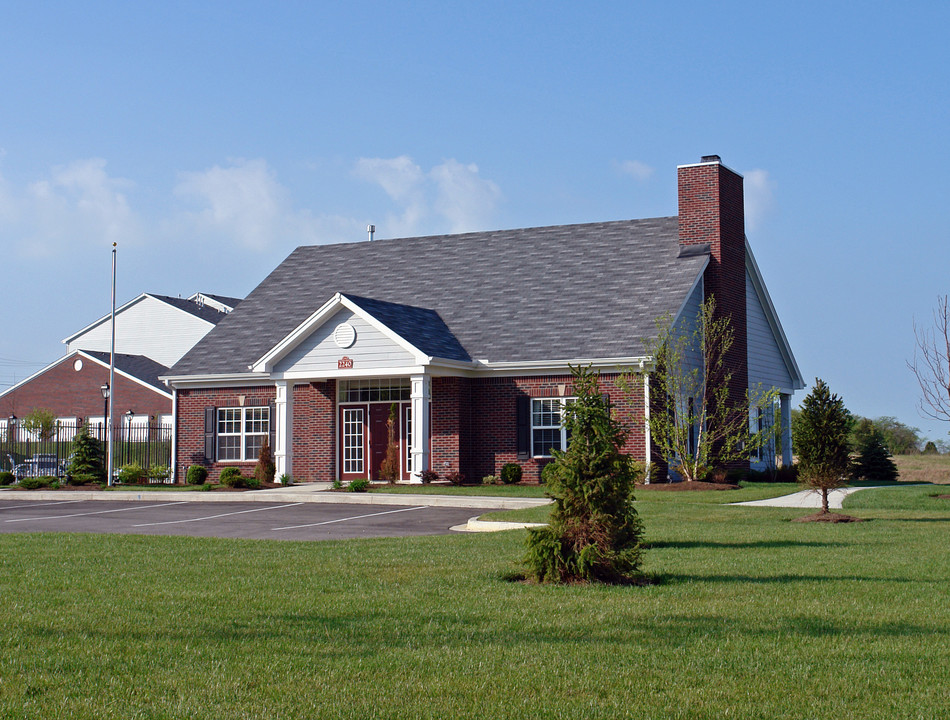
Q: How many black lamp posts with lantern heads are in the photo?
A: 3